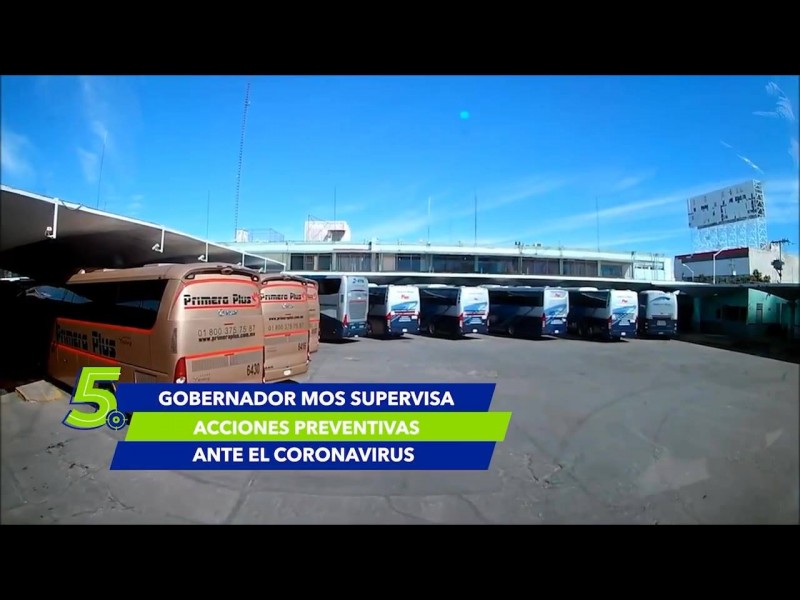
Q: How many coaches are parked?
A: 9